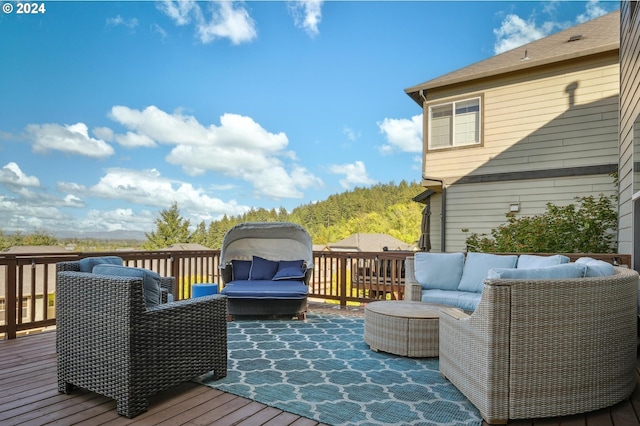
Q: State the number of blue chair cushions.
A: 2